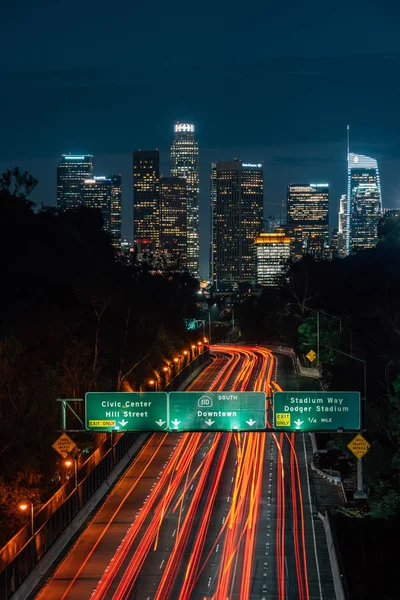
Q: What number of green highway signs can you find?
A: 3